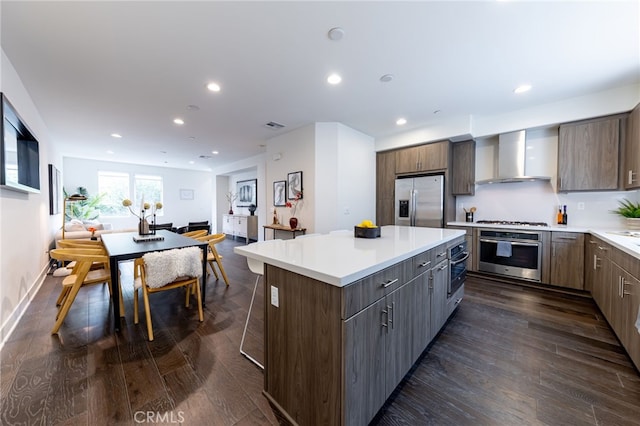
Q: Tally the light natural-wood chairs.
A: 5